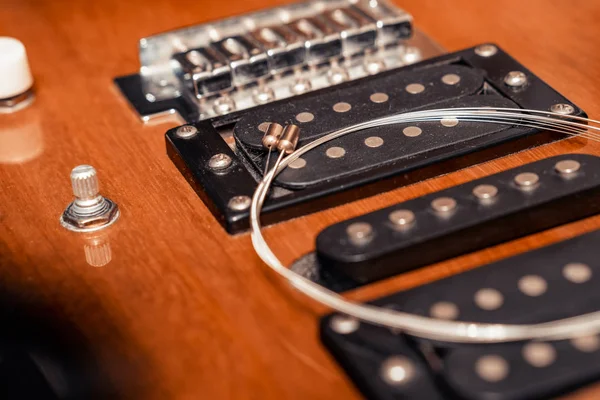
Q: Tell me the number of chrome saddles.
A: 6